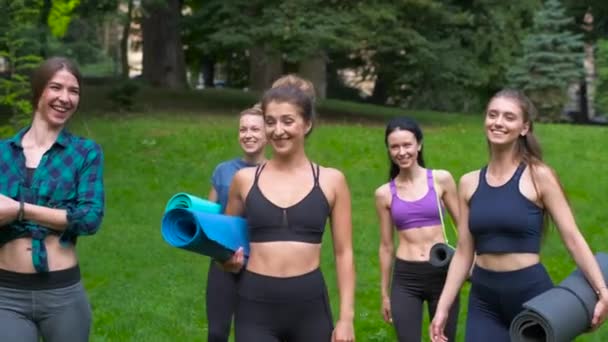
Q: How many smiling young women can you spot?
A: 5